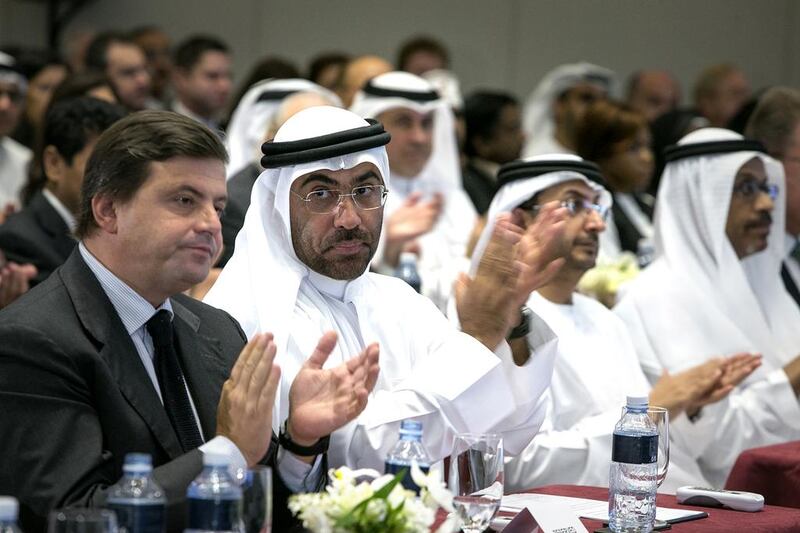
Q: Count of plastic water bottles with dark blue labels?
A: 4